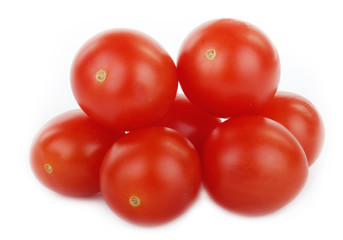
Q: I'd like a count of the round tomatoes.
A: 7